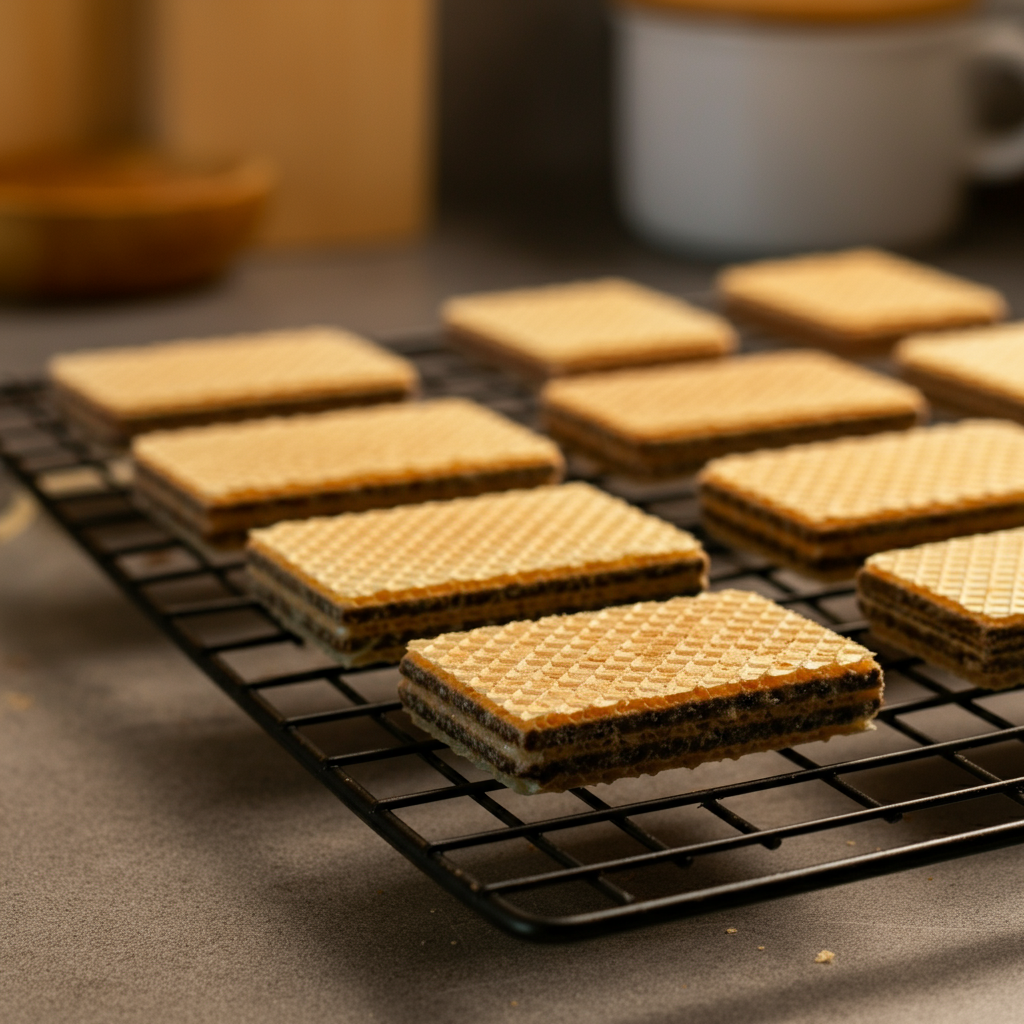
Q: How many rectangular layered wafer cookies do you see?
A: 10